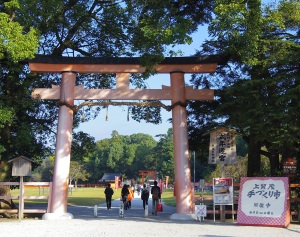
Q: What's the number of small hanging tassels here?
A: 4